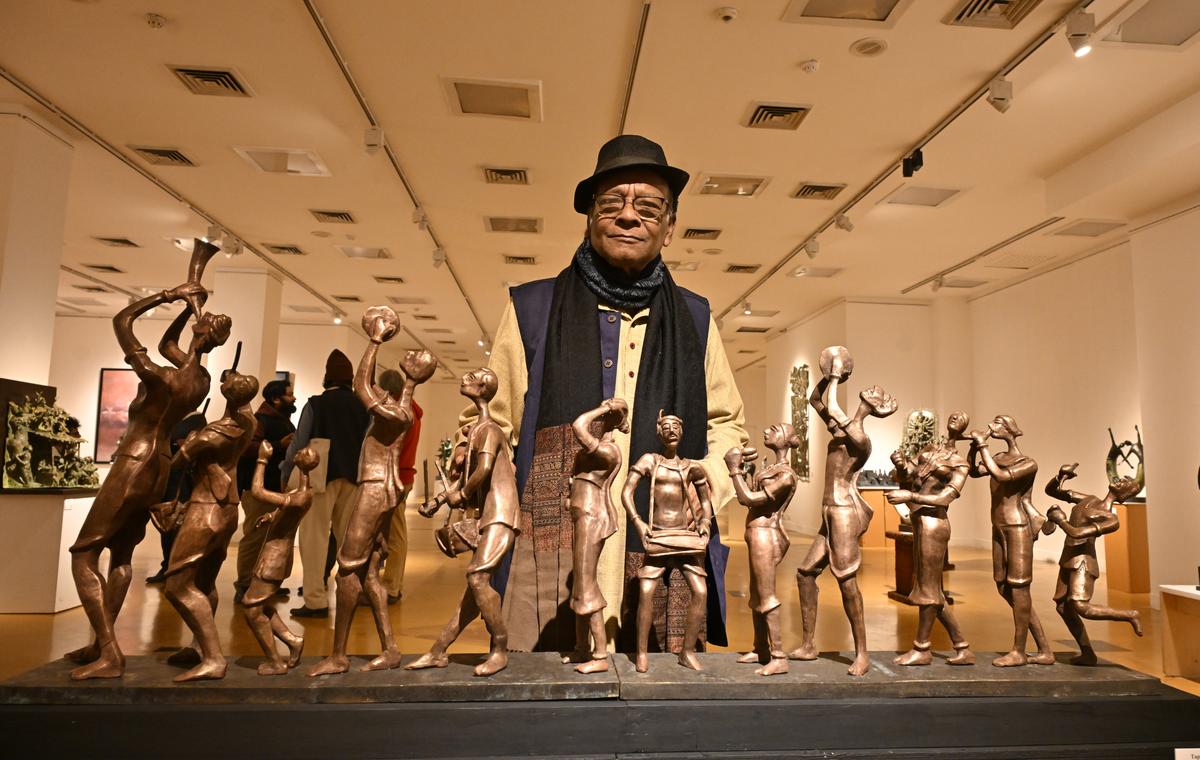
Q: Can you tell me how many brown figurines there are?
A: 12